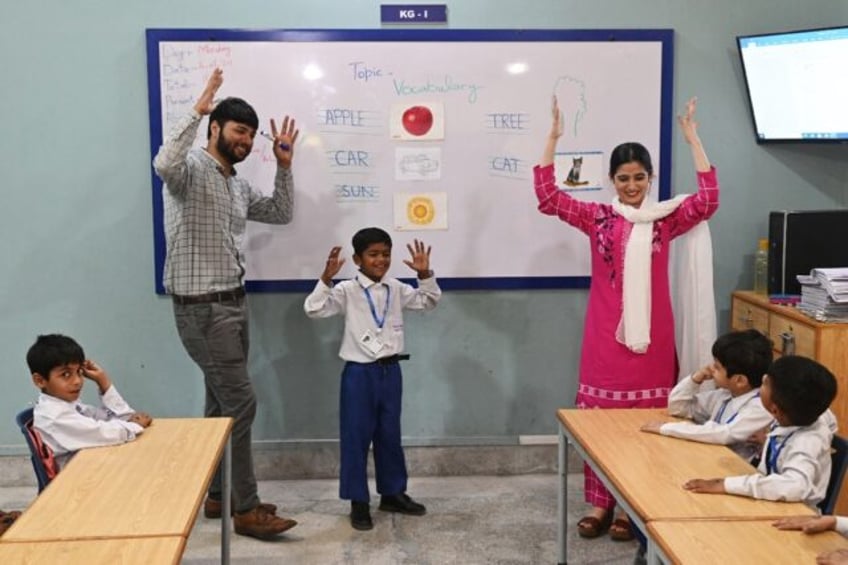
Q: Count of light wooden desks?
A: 4